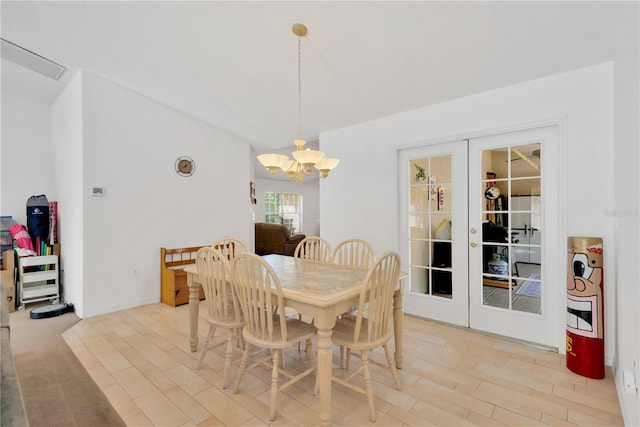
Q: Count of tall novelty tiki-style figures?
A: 1